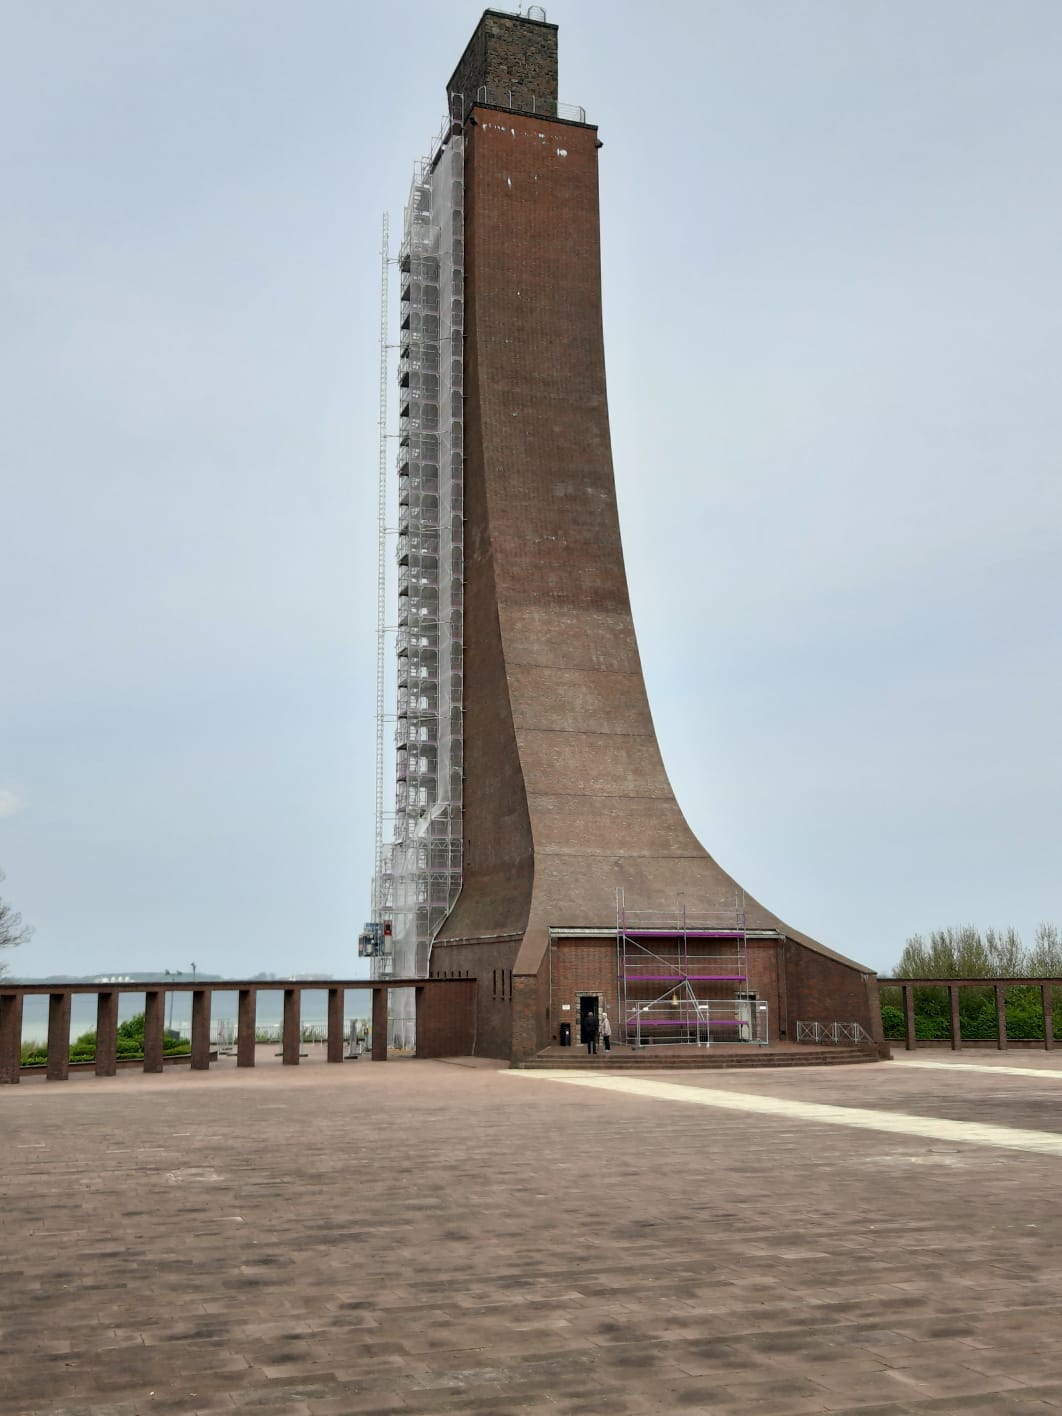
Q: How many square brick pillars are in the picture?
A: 13